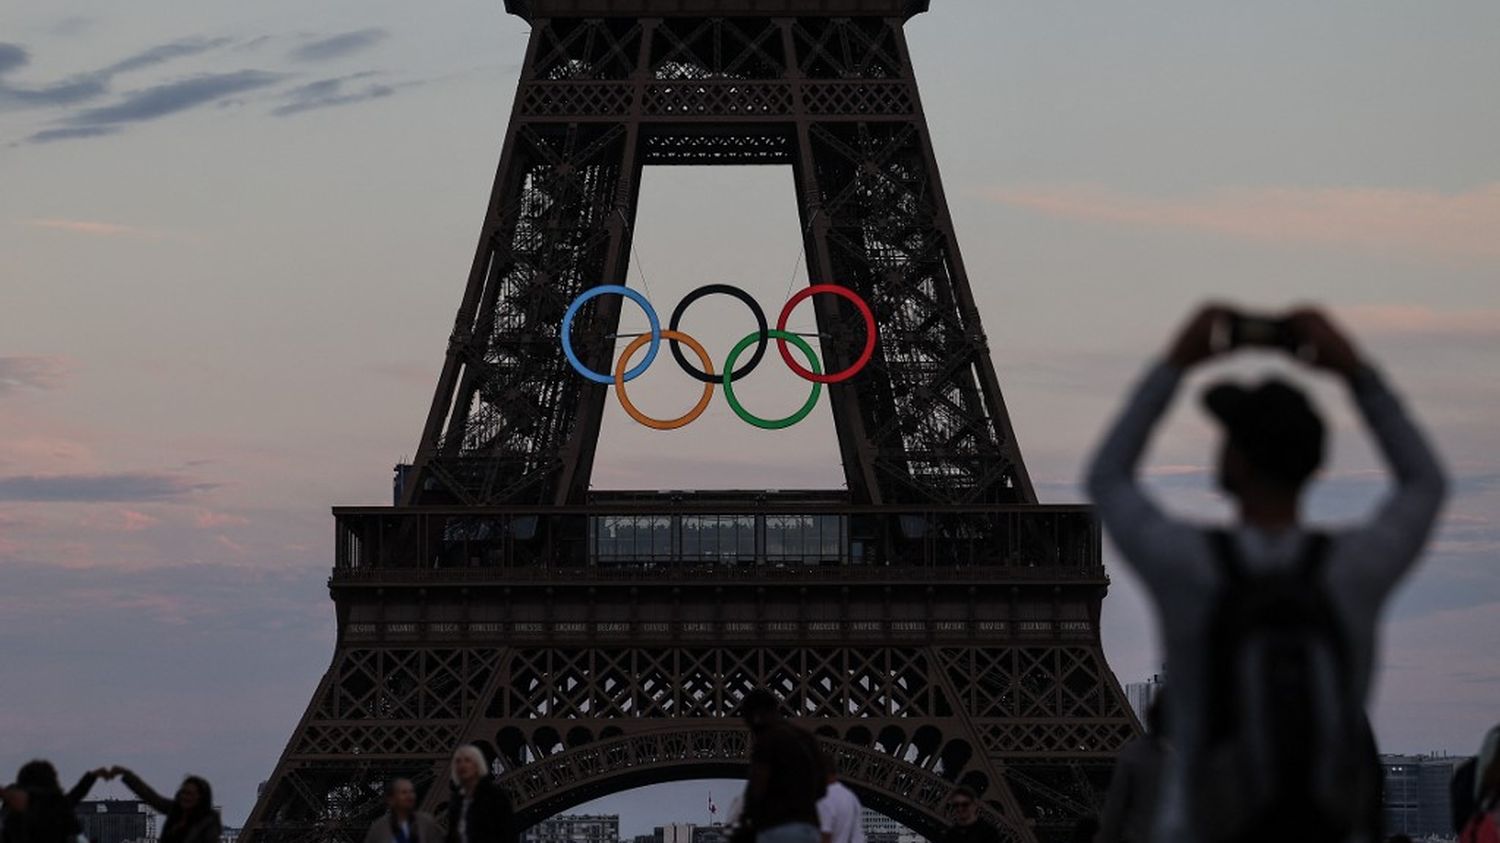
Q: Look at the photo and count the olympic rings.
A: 5